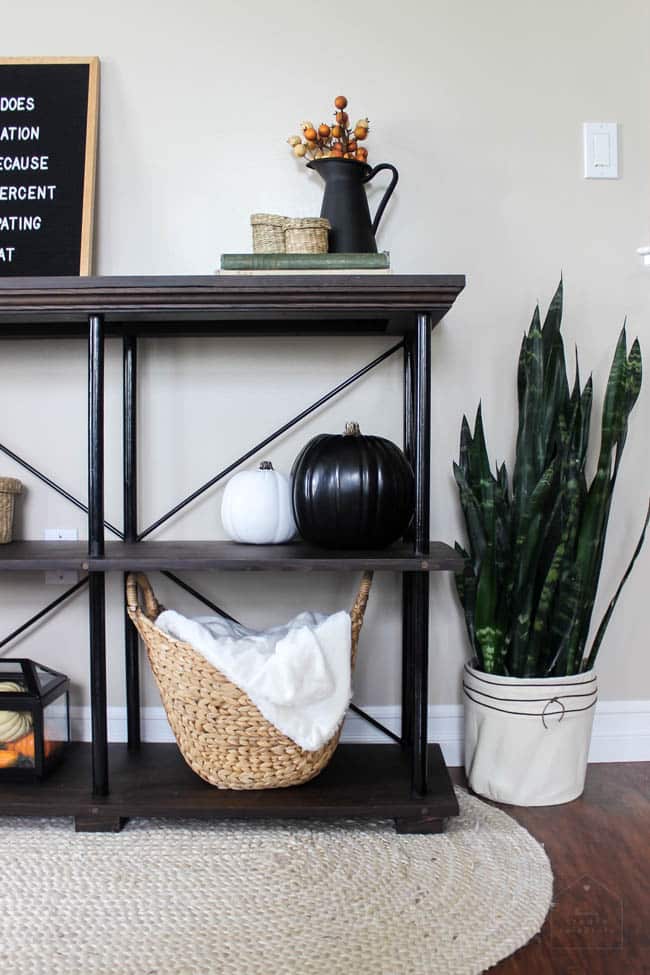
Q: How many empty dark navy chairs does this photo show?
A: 0